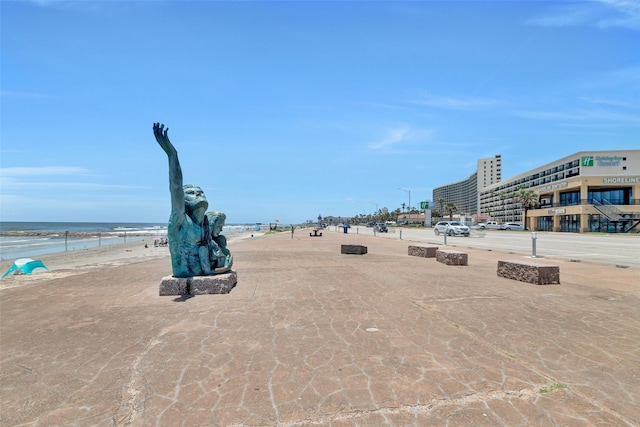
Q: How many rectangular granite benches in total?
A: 4